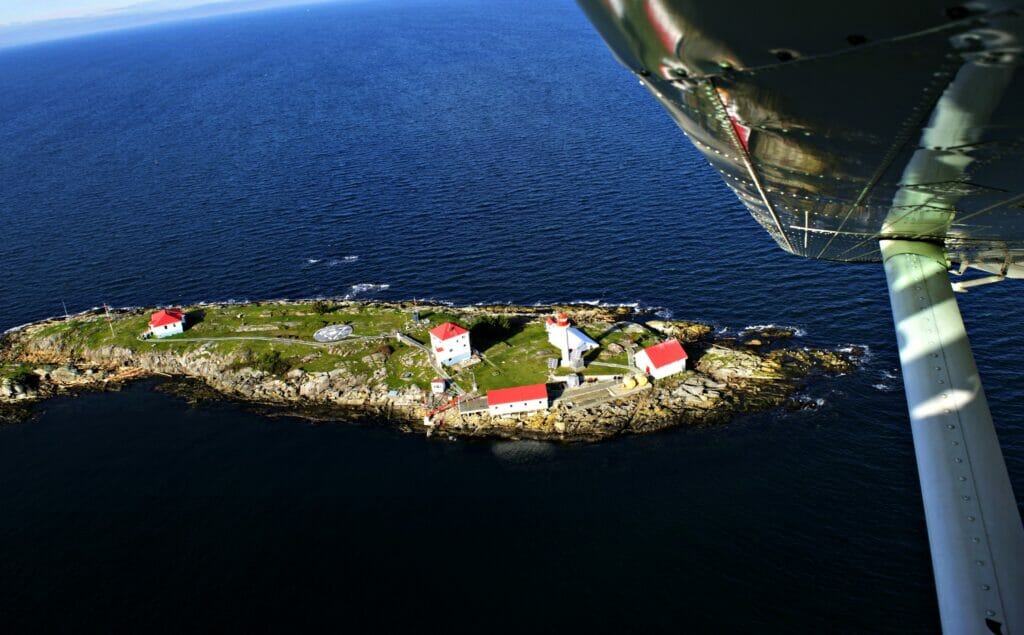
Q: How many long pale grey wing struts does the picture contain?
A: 1